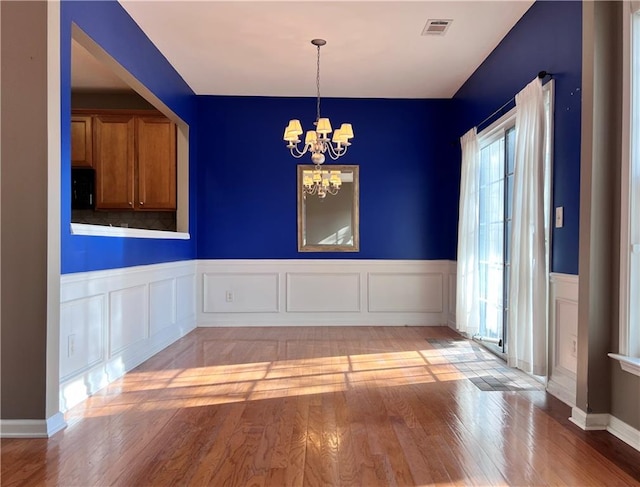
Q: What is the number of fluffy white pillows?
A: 0